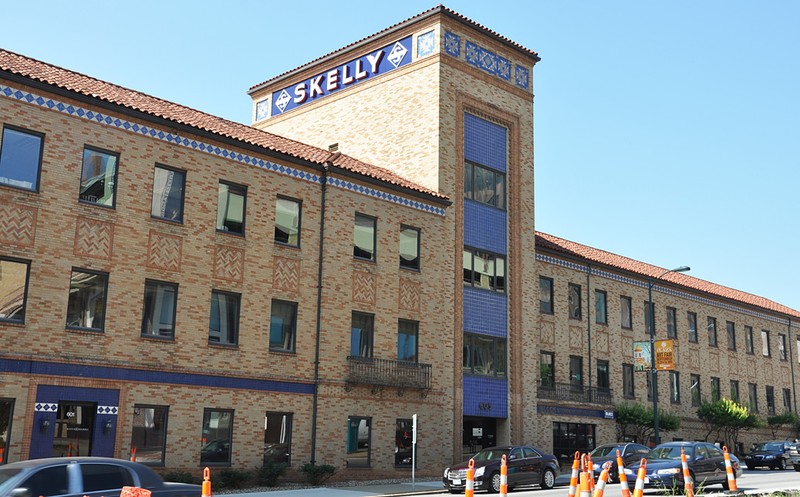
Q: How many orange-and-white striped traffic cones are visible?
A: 11